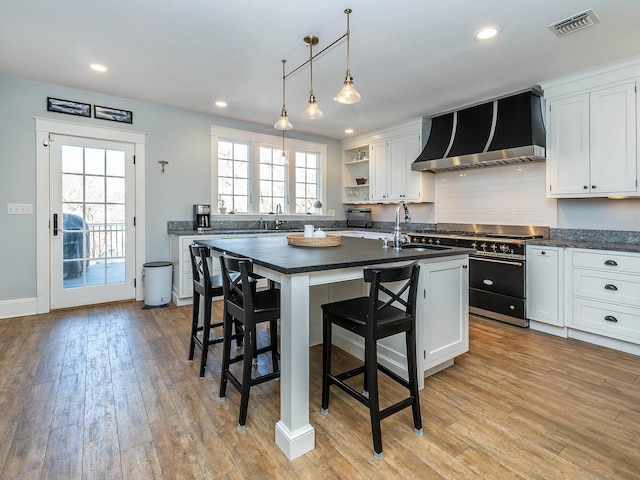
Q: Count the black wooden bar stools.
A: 3